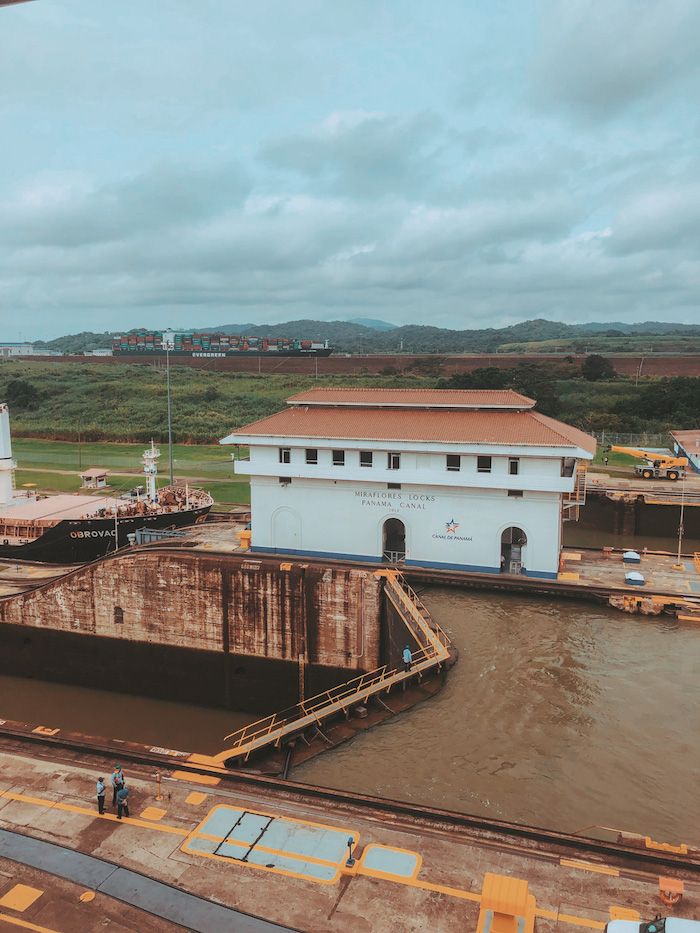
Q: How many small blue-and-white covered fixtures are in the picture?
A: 2